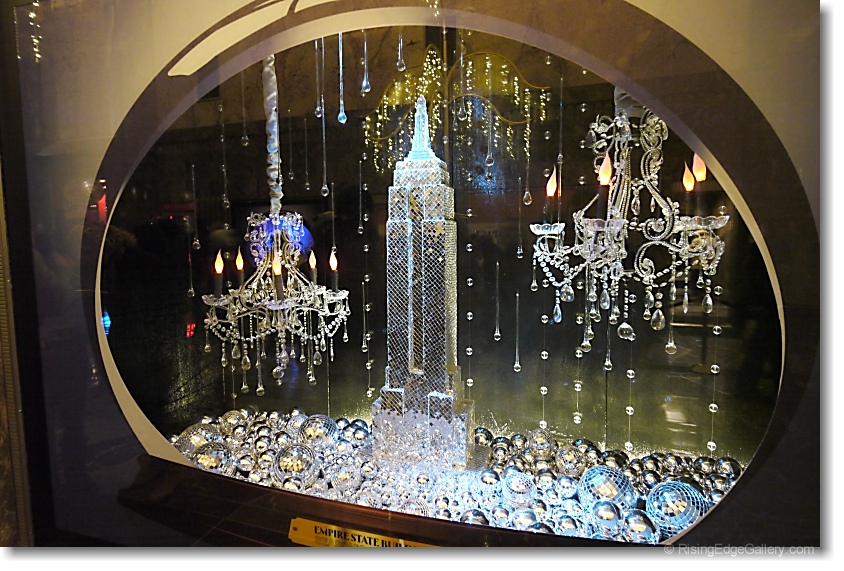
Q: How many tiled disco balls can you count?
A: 14